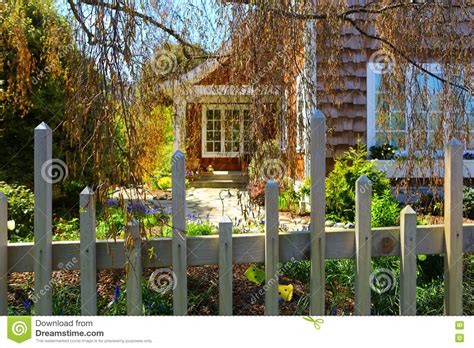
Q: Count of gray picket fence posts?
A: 11